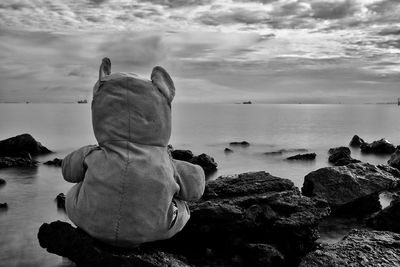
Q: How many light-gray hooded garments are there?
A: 1